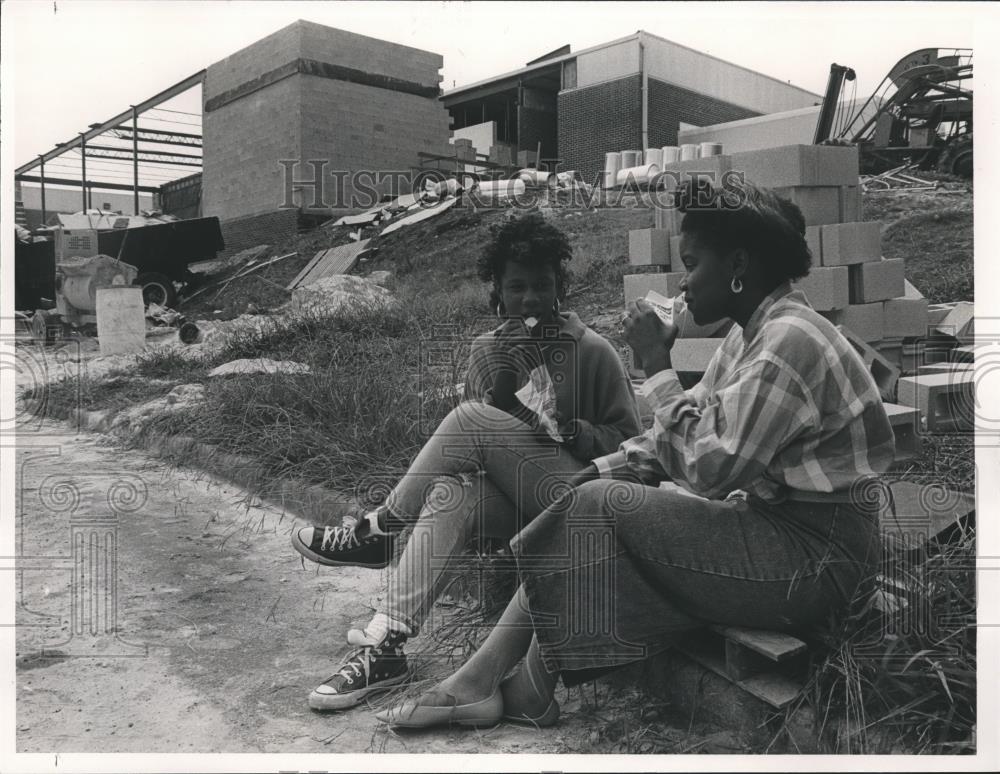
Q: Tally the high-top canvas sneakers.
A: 2